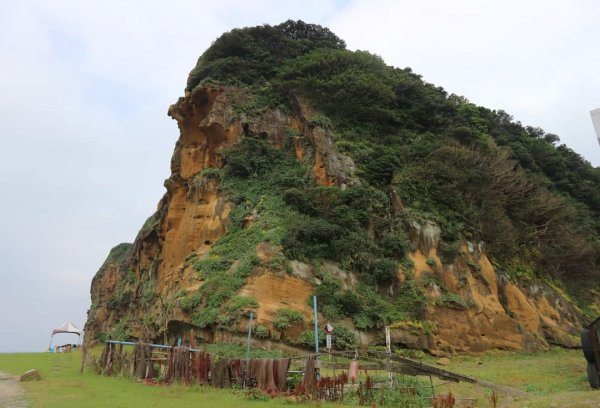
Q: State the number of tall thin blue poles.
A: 2